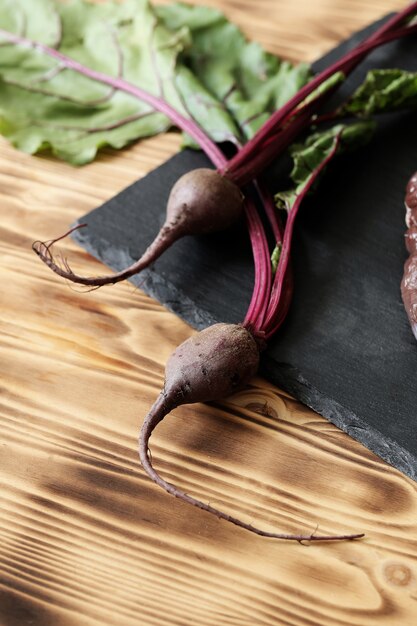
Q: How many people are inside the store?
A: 0